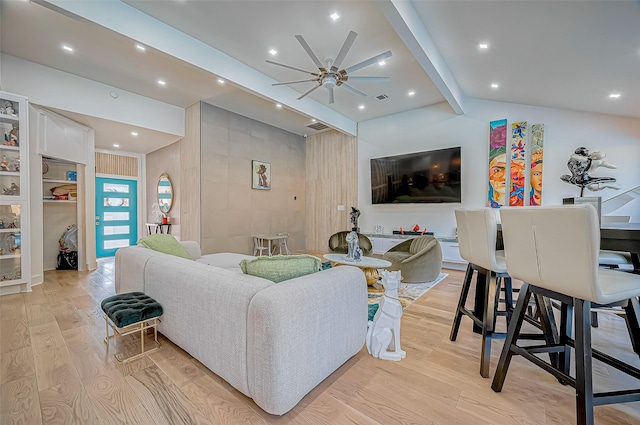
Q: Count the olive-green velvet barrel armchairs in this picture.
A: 2